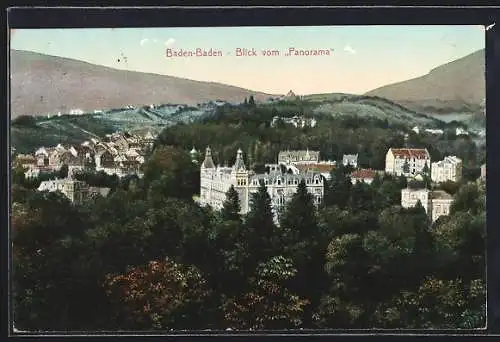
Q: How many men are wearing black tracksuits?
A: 0